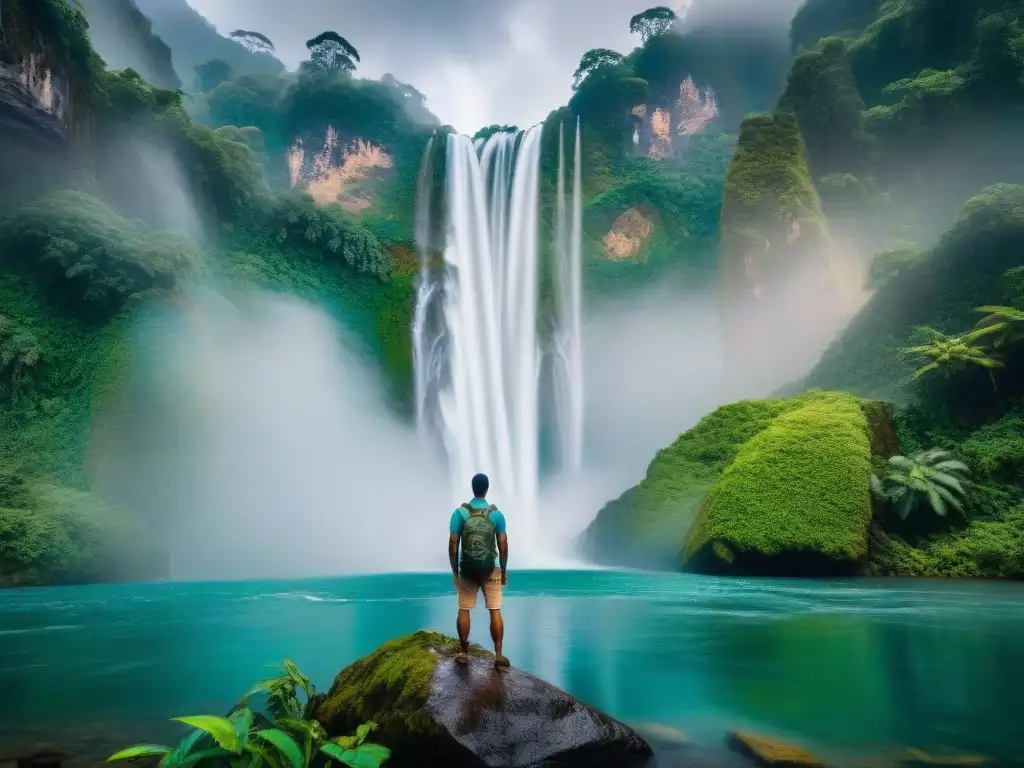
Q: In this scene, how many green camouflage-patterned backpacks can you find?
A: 1